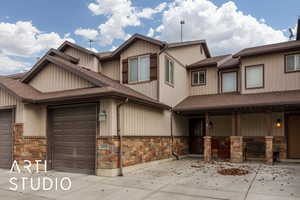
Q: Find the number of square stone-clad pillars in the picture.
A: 3